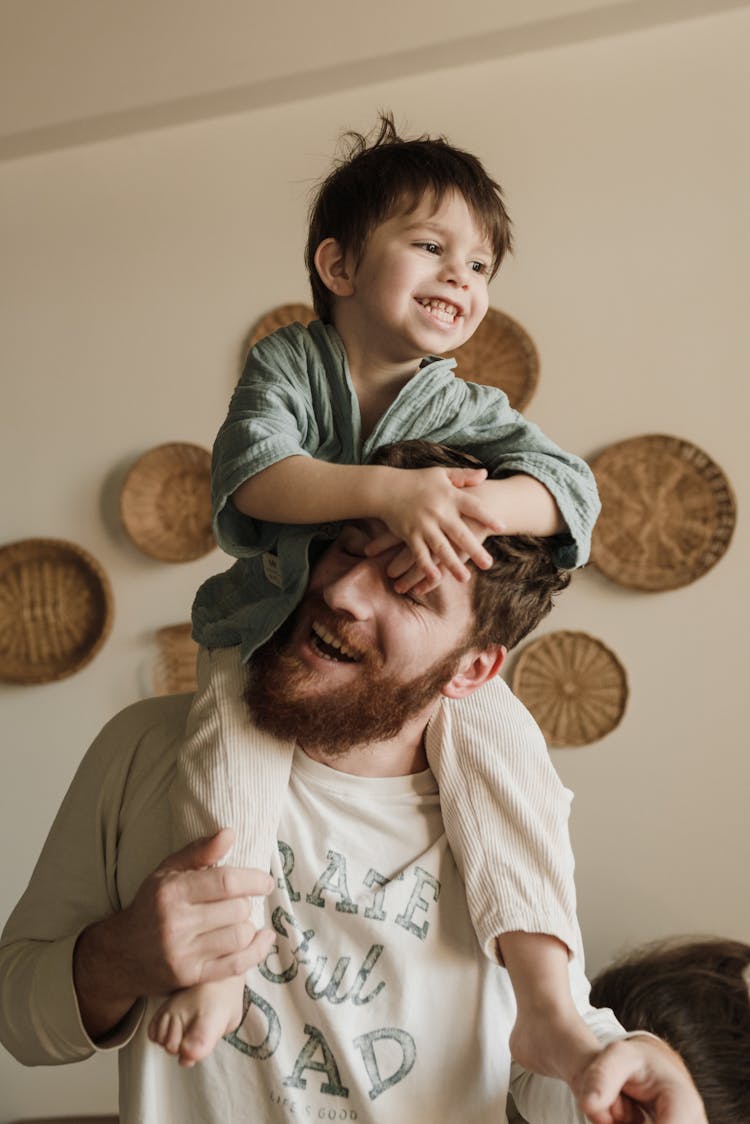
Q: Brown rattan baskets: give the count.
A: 7